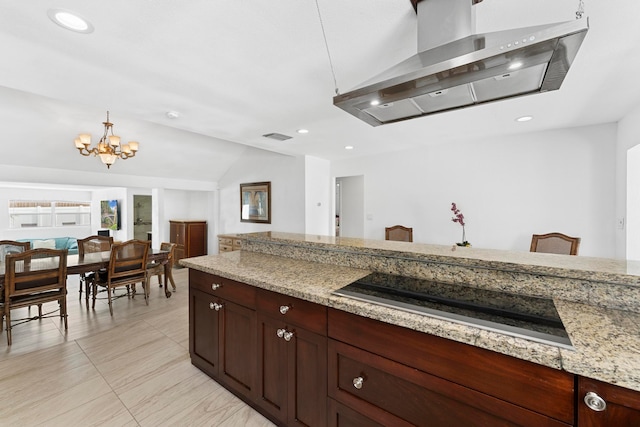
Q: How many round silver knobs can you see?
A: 8